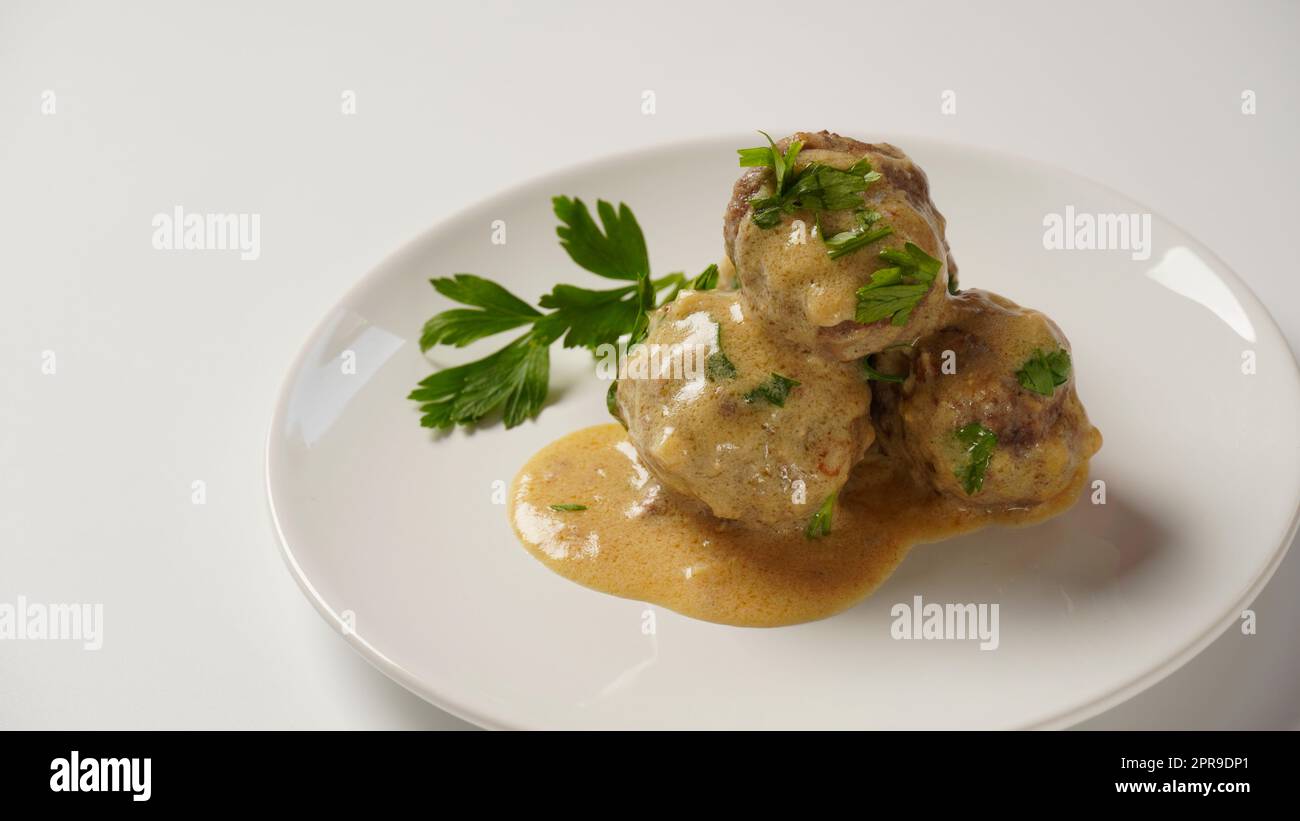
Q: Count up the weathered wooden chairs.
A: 0